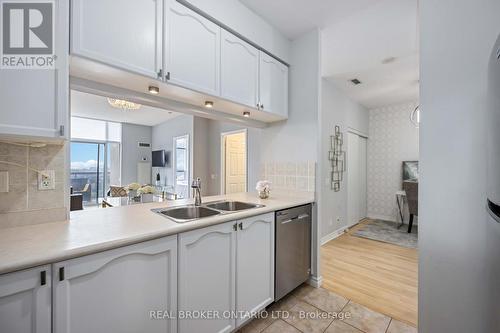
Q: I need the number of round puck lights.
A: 3